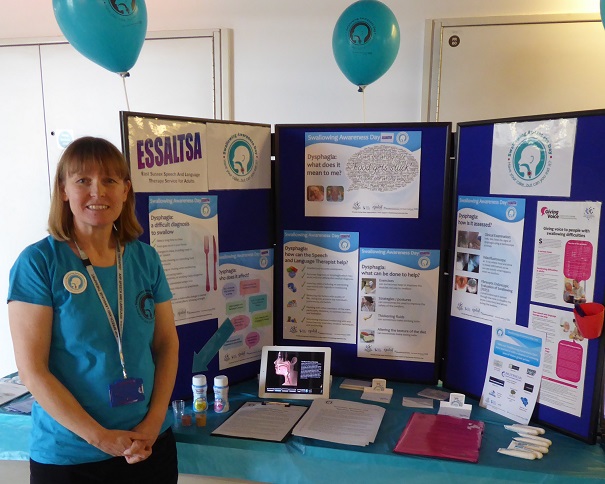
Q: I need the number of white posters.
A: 12